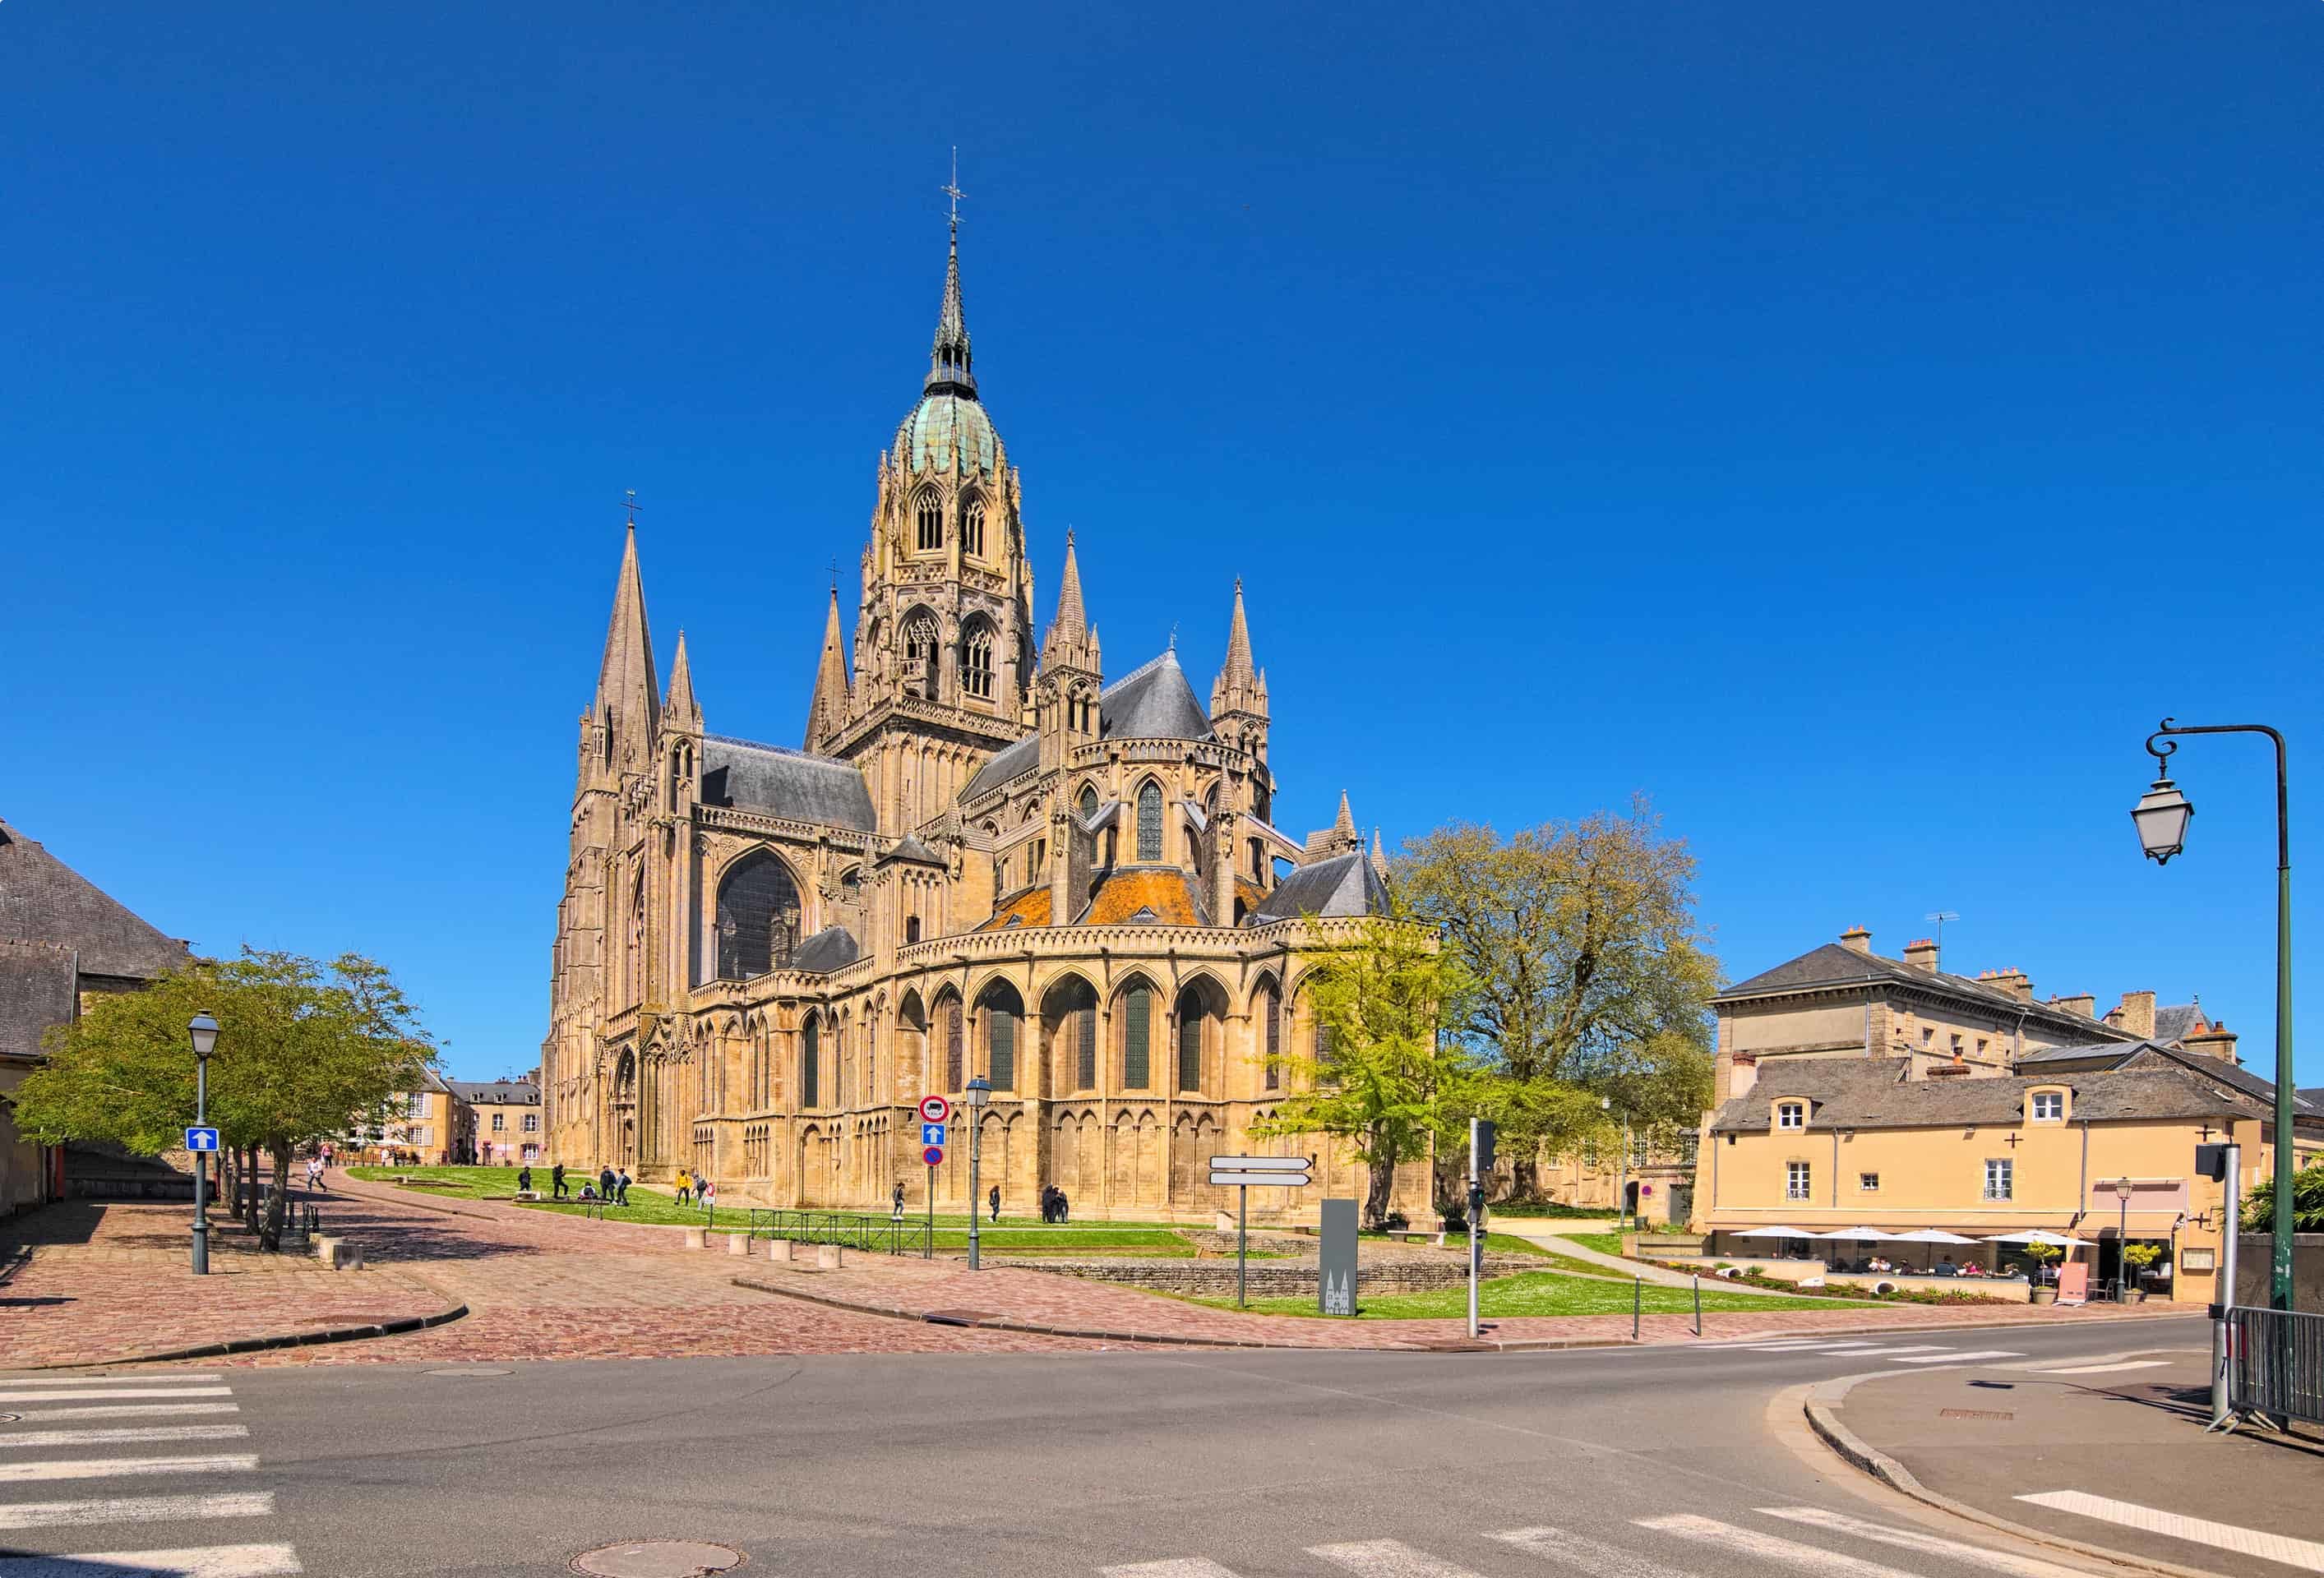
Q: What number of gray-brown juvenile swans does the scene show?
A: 0